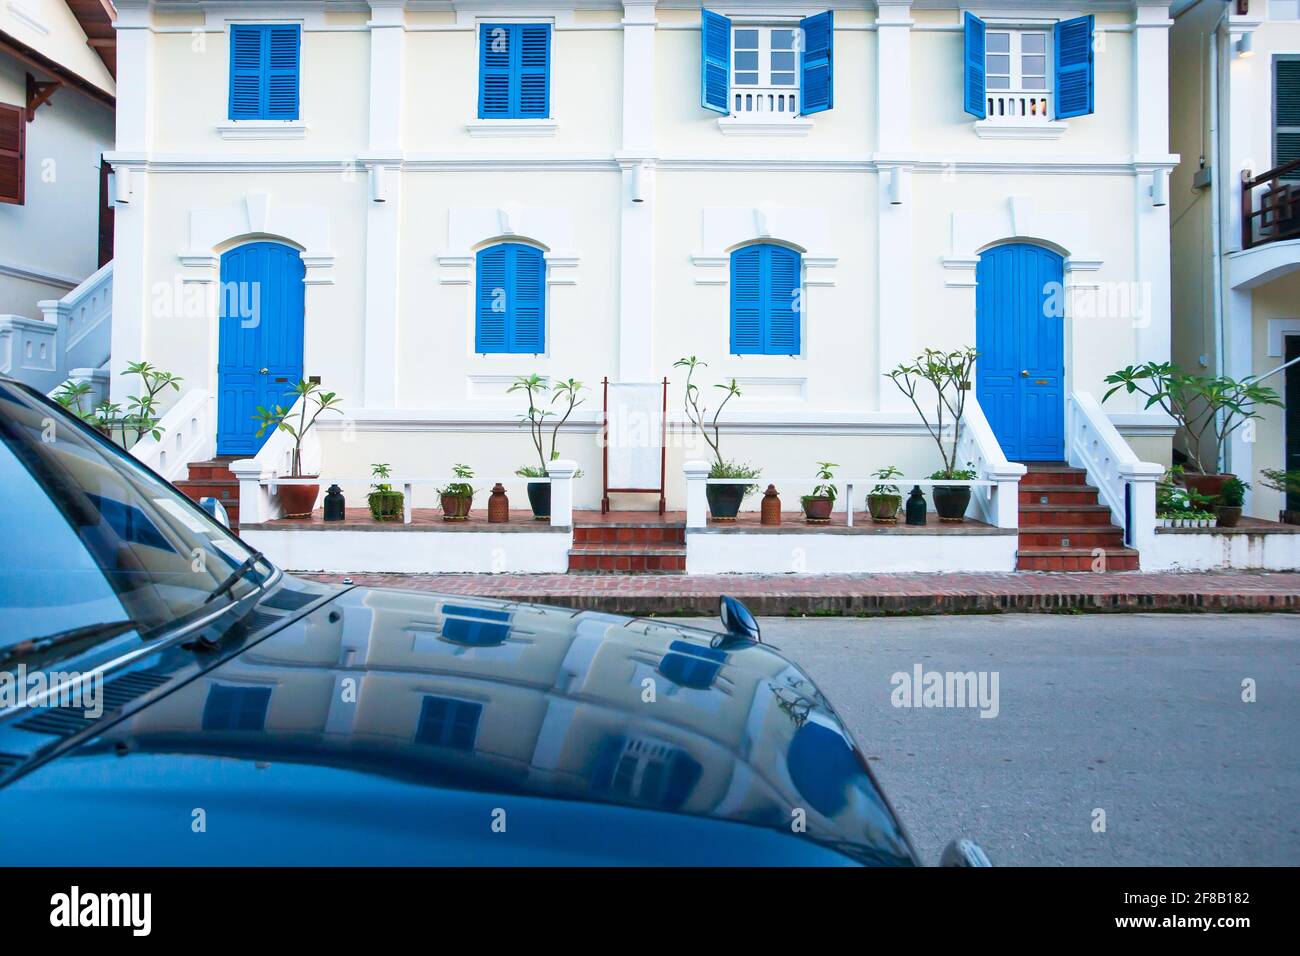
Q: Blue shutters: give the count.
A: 12